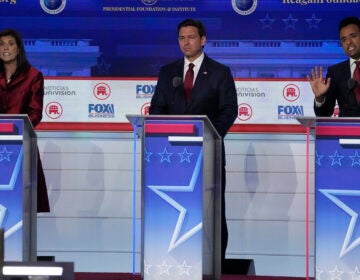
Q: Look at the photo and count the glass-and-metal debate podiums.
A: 3